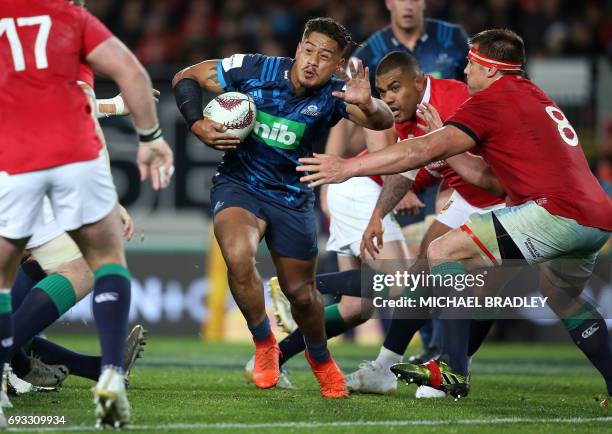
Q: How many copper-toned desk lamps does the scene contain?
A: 0